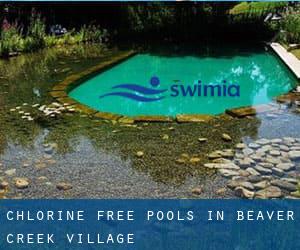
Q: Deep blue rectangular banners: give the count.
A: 1